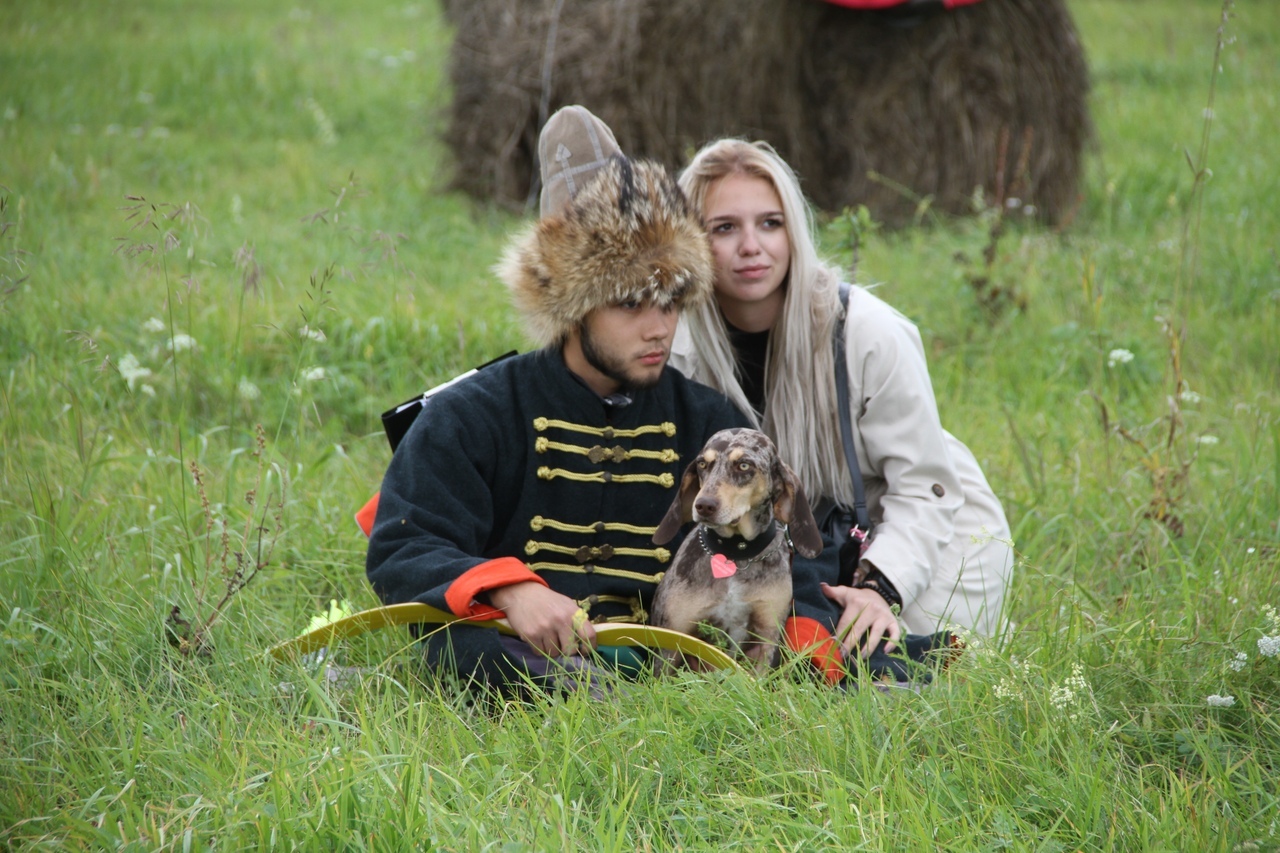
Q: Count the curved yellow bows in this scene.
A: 1